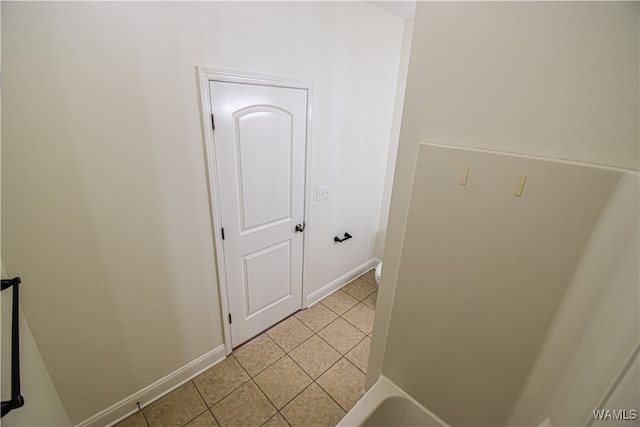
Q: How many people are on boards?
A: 0